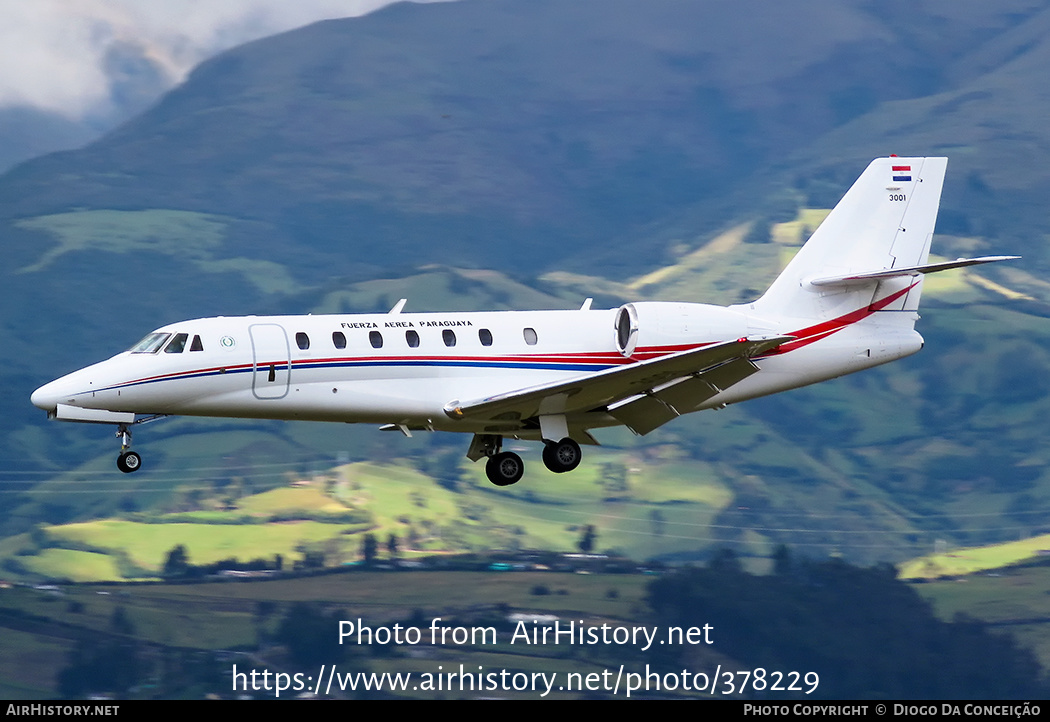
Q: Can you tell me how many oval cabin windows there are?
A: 7